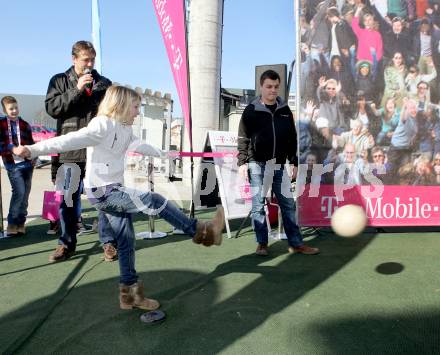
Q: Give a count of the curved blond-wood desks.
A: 0